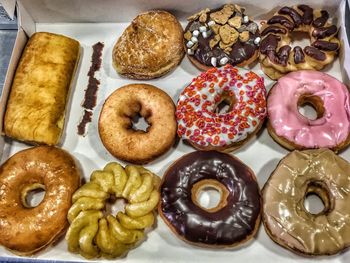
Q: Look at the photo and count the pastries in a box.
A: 11